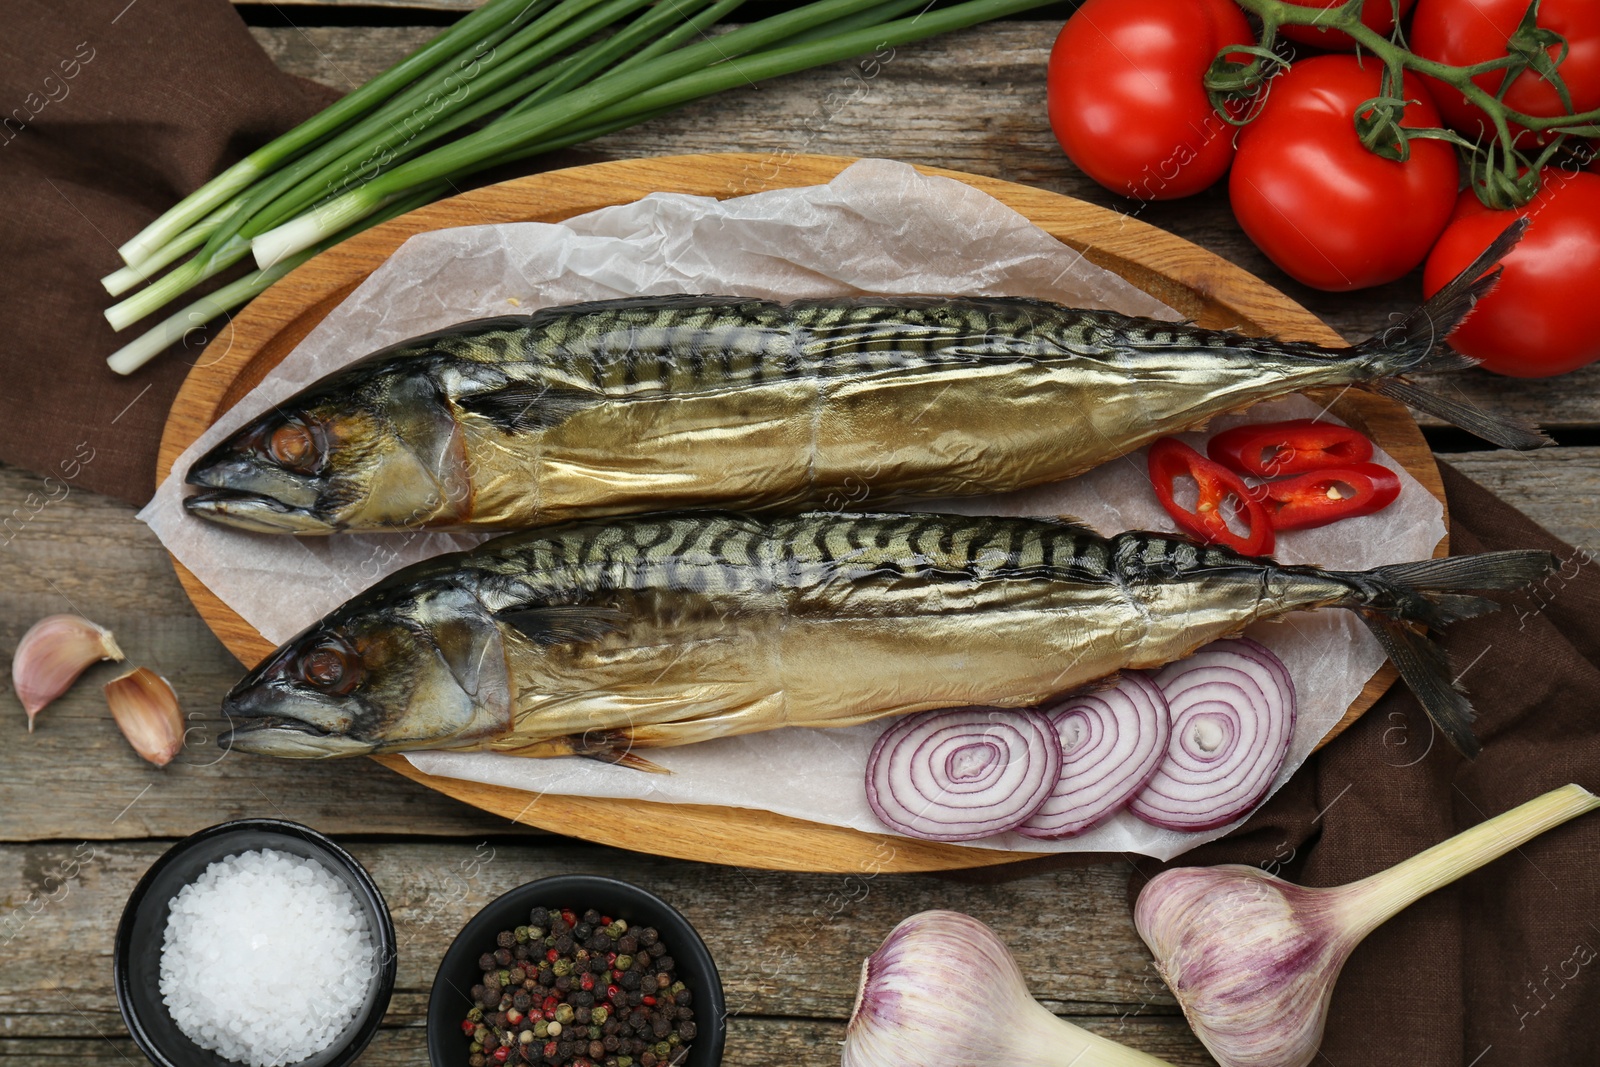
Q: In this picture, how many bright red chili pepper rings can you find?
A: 3